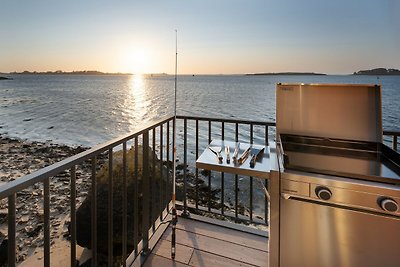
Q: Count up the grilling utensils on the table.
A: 5